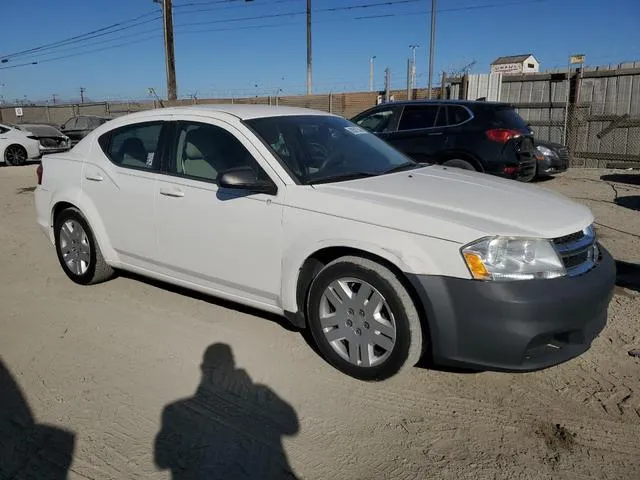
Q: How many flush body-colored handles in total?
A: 2